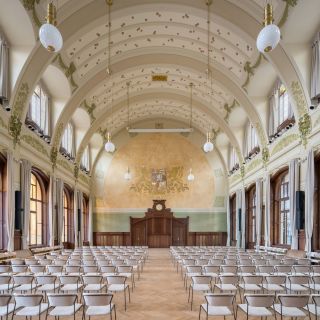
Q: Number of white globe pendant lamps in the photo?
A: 6